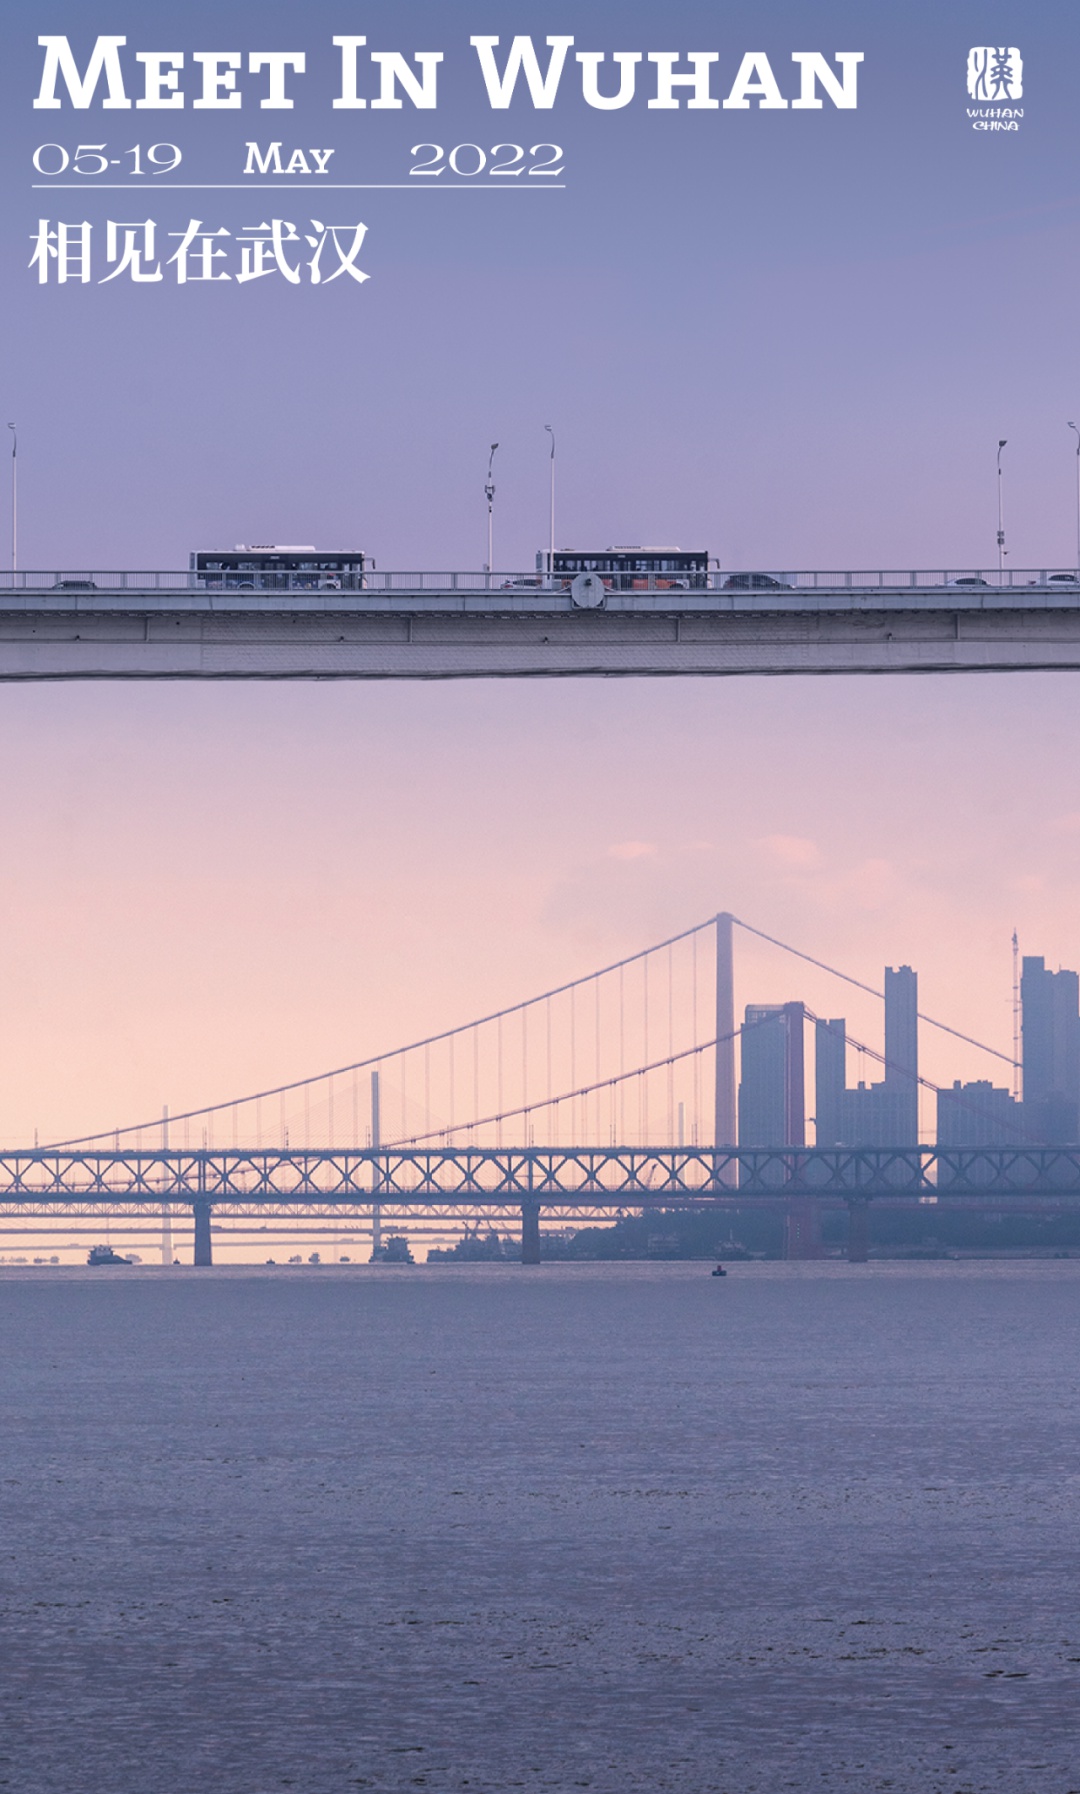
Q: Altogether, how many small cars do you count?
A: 5